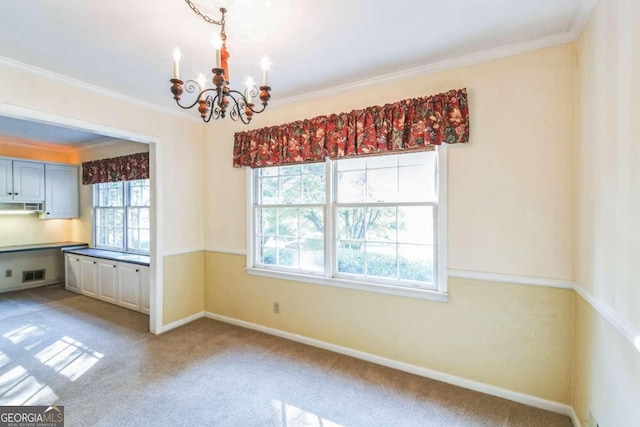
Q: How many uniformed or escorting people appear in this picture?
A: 0